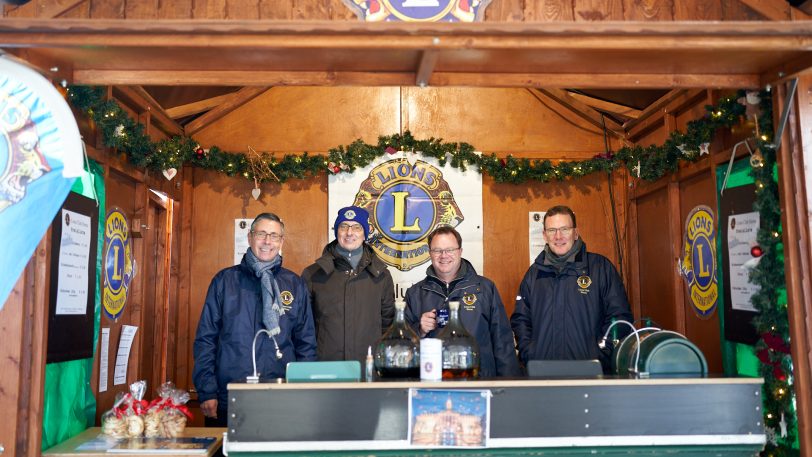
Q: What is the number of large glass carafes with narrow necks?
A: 2